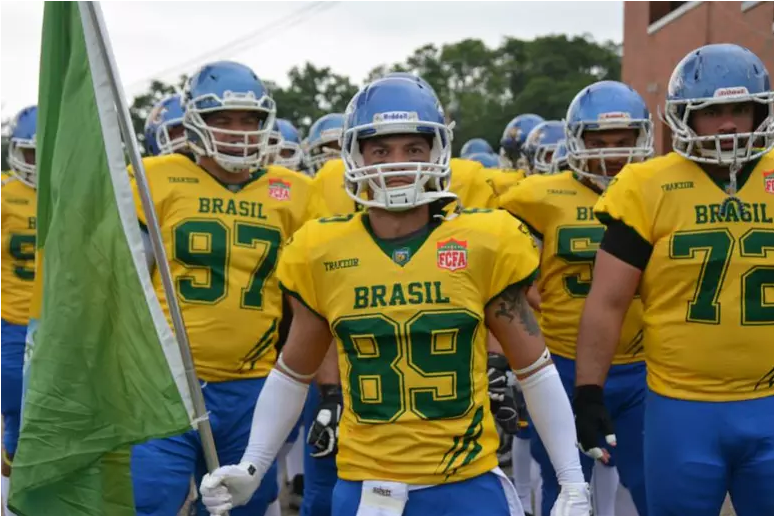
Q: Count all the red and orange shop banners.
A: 0